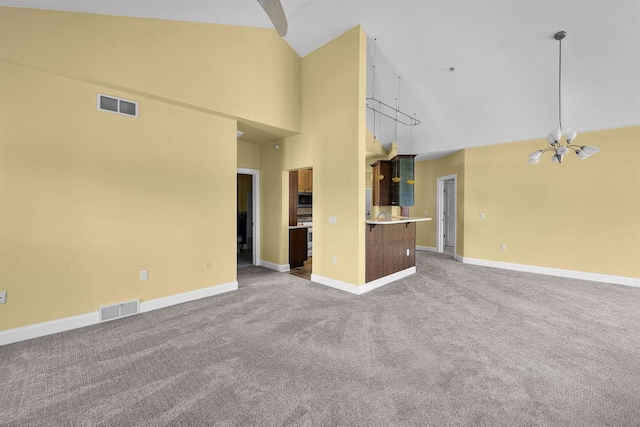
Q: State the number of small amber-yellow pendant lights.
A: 3